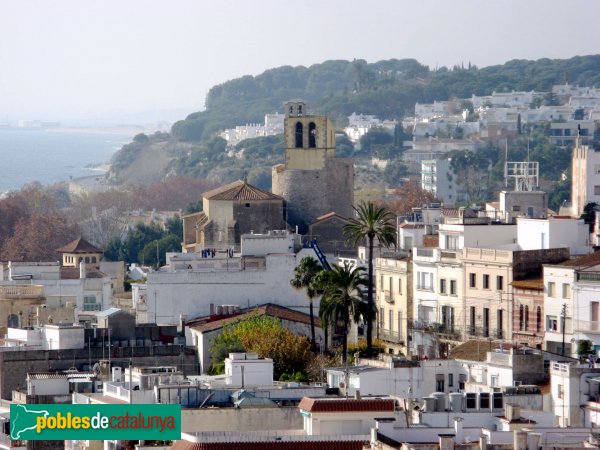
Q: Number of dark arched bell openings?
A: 2